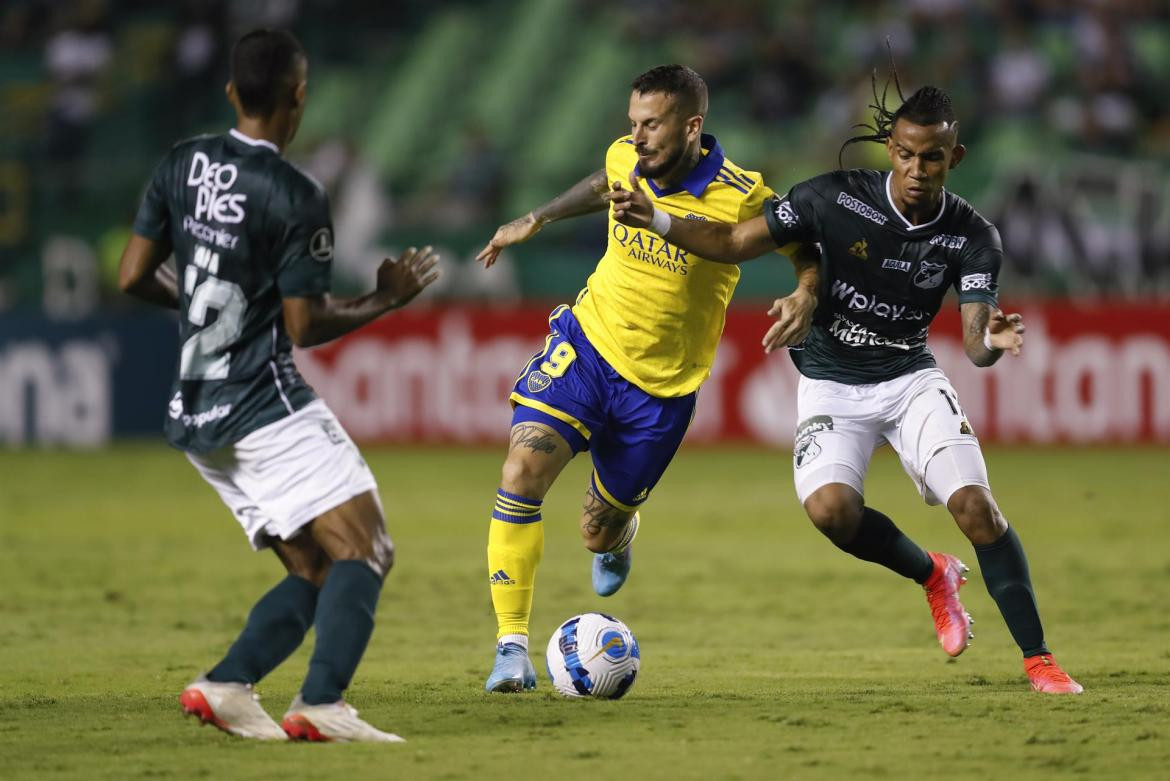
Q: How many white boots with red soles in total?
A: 2